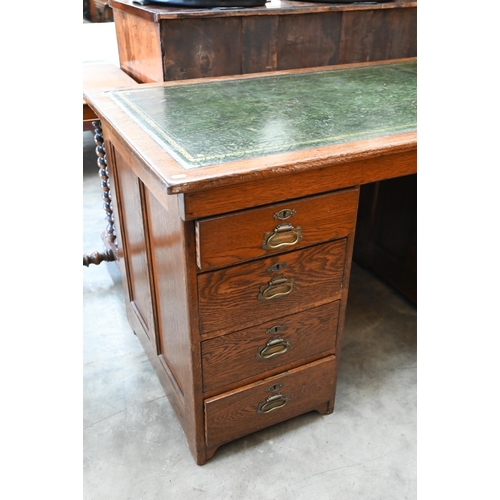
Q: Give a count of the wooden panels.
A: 2